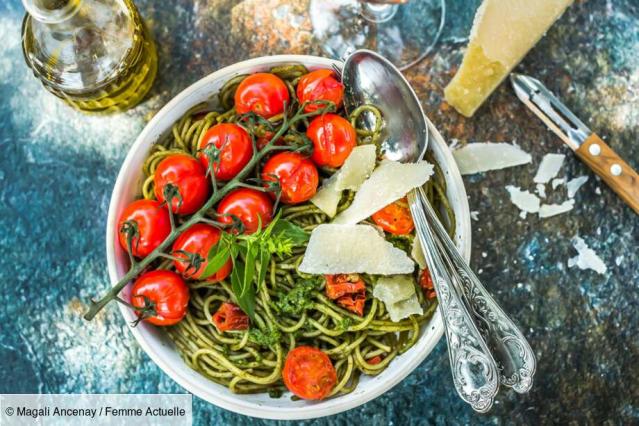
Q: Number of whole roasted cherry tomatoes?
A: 10